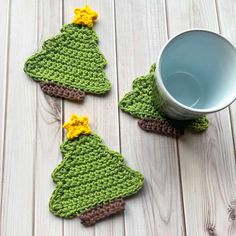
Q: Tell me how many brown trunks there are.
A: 3